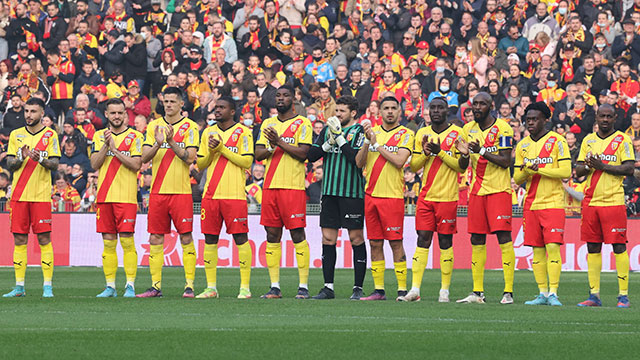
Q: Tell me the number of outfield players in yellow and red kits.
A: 10